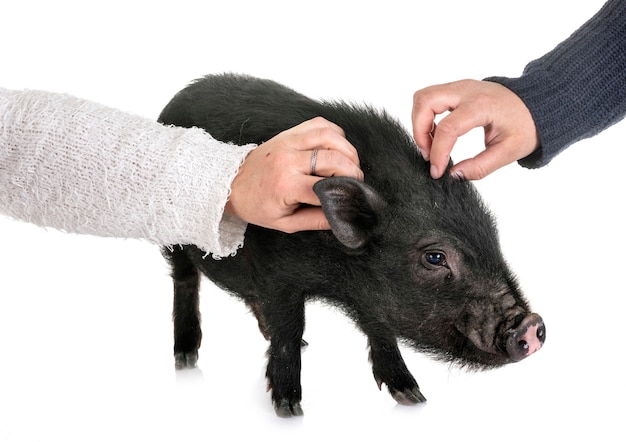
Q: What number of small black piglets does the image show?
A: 1